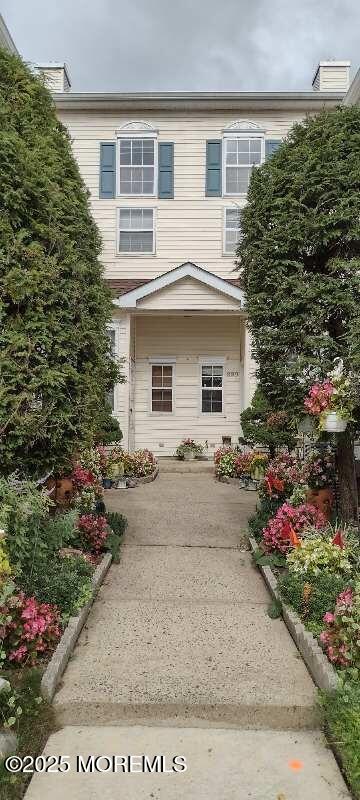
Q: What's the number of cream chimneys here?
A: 2